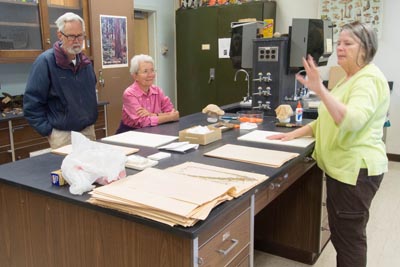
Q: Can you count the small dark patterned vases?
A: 0